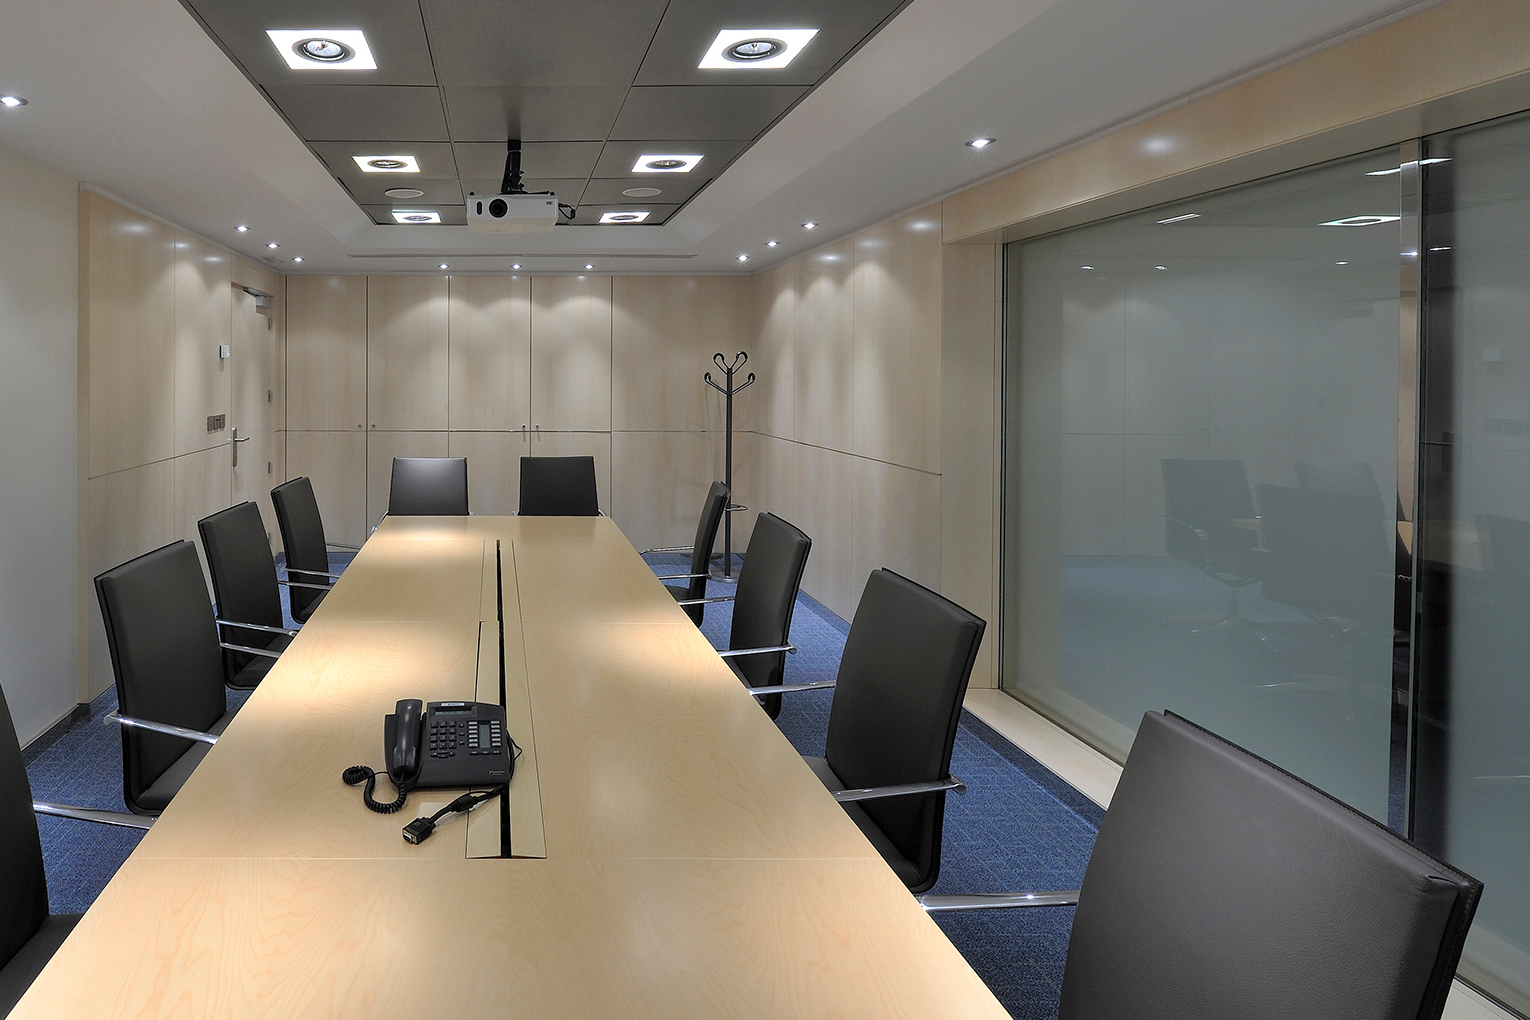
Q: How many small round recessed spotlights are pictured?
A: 11